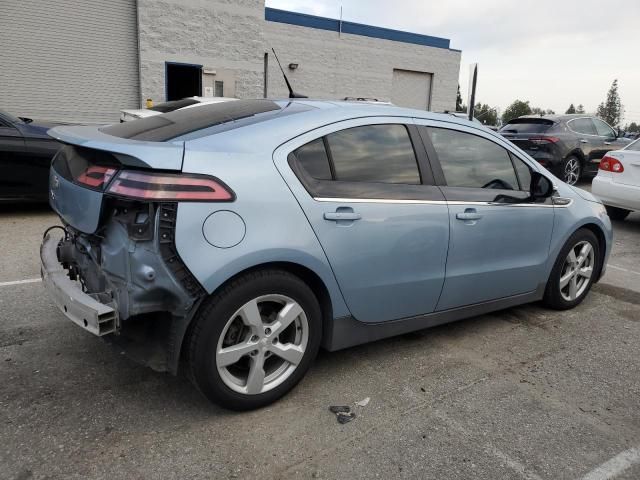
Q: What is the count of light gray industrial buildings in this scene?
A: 1